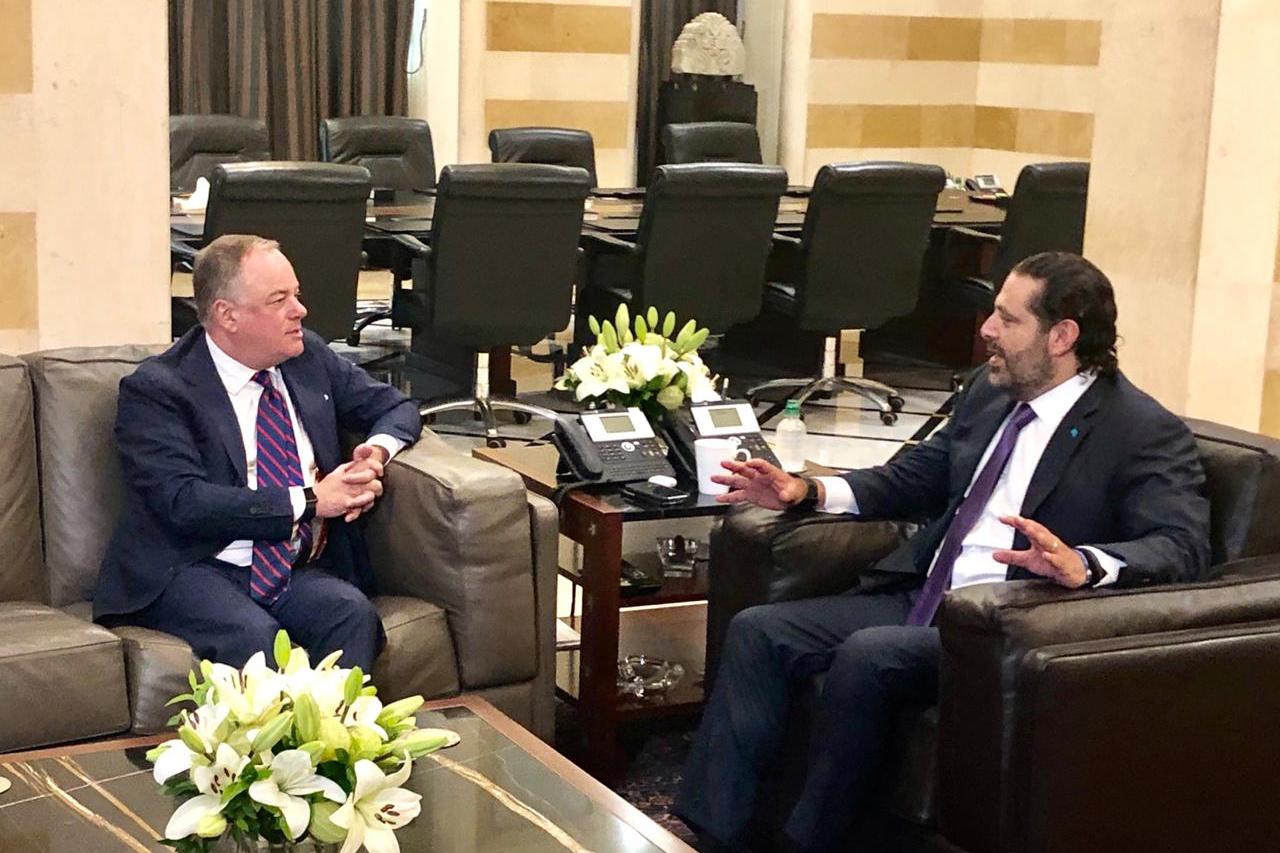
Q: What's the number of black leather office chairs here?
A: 9